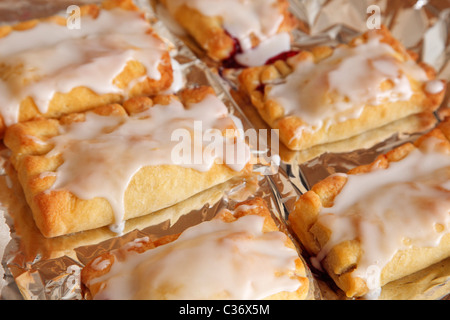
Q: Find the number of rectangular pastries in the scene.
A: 6